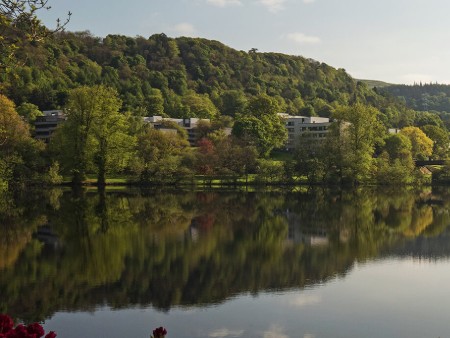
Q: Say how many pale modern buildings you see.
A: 3